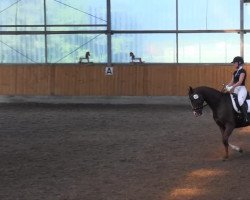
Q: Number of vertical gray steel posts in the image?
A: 4